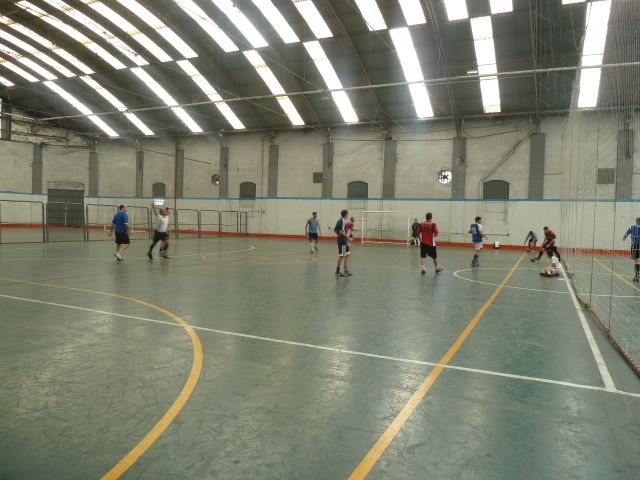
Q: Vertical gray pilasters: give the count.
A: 11